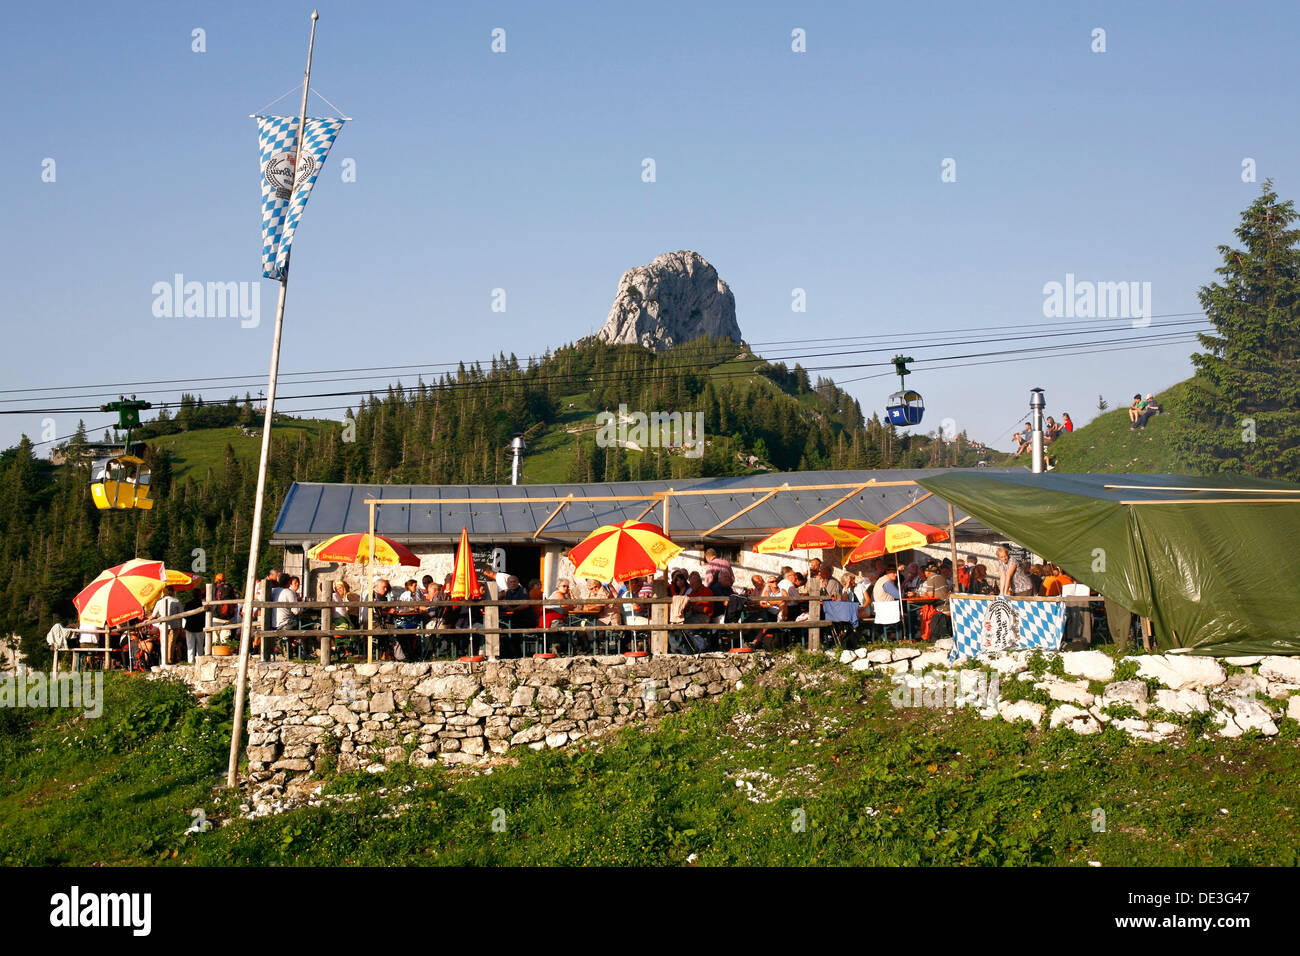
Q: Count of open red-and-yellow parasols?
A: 7